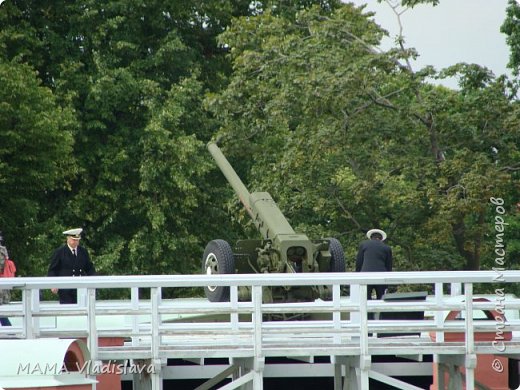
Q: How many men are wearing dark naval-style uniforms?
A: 2